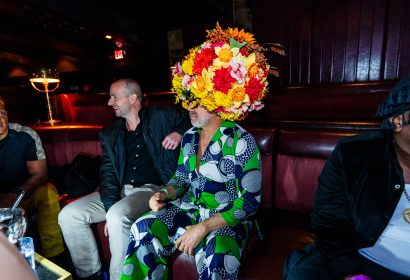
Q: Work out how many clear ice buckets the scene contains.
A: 1